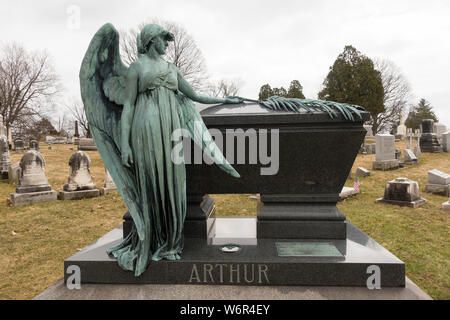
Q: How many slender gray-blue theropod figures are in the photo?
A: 0